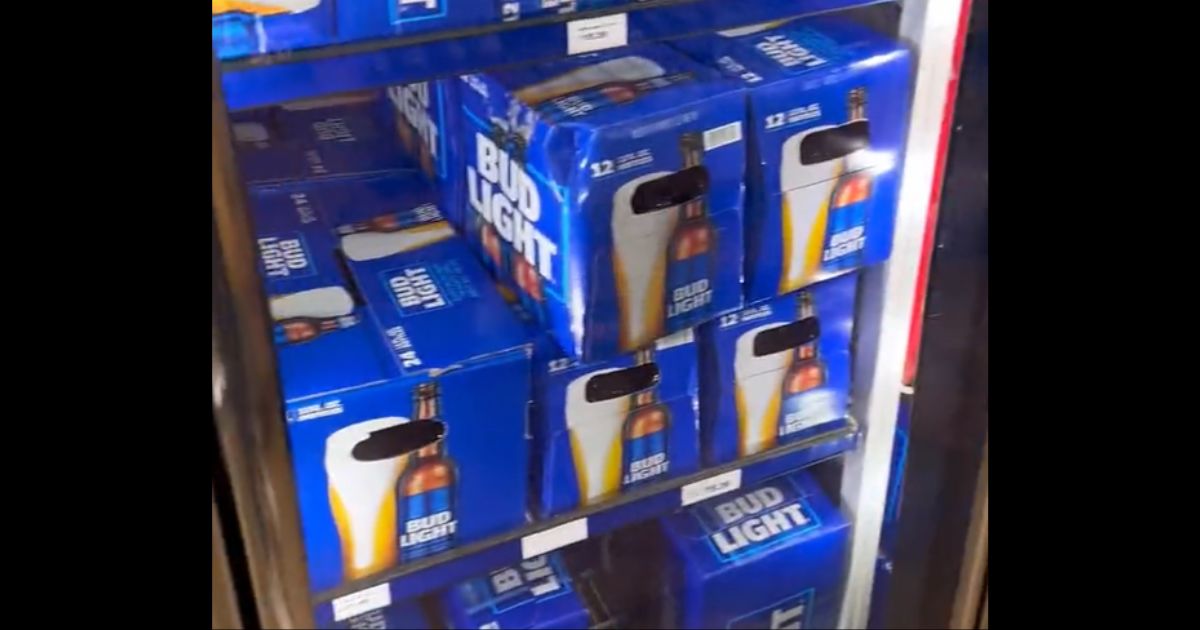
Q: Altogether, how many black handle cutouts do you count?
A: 5